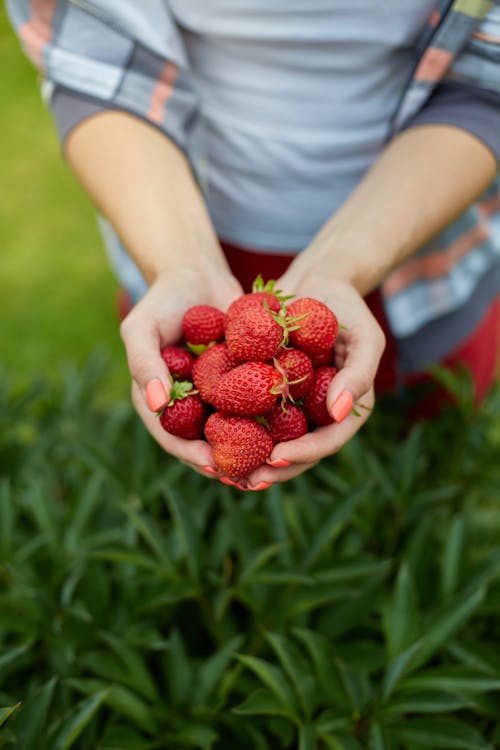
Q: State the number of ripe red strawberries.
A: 13